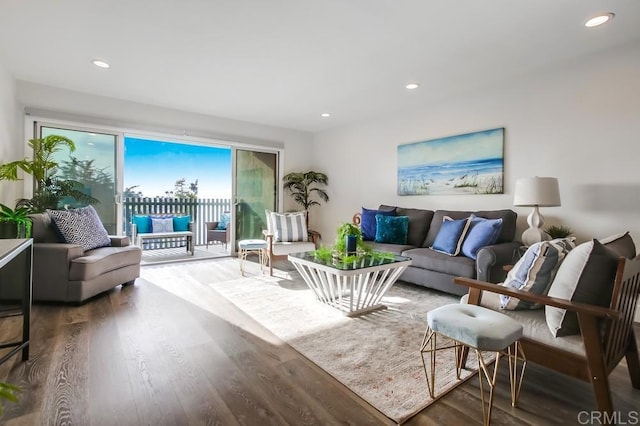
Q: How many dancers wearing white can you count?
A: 0